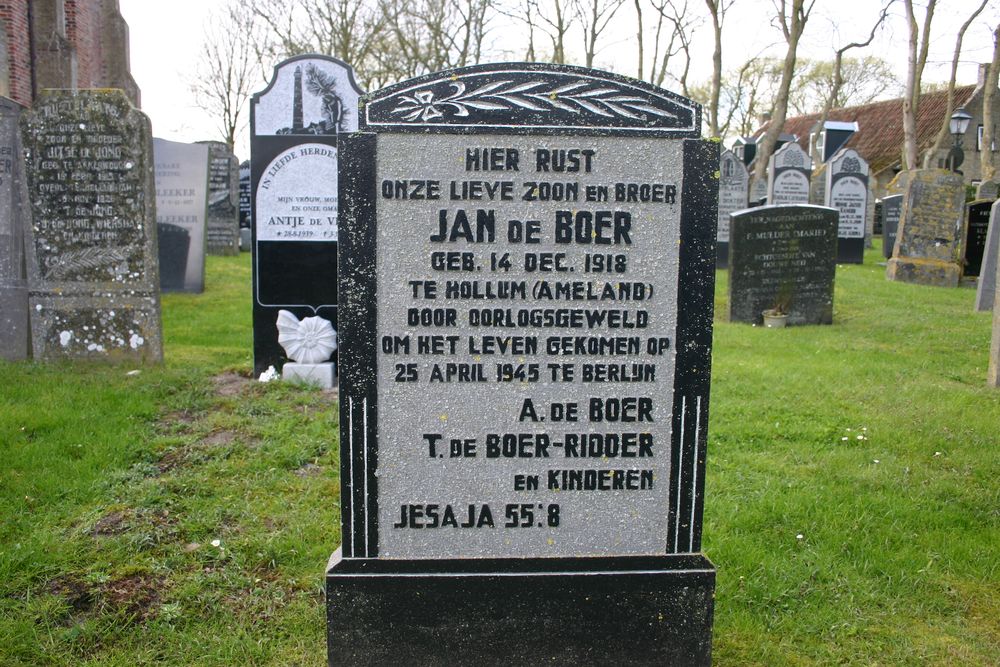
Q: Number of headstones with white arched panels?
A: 3